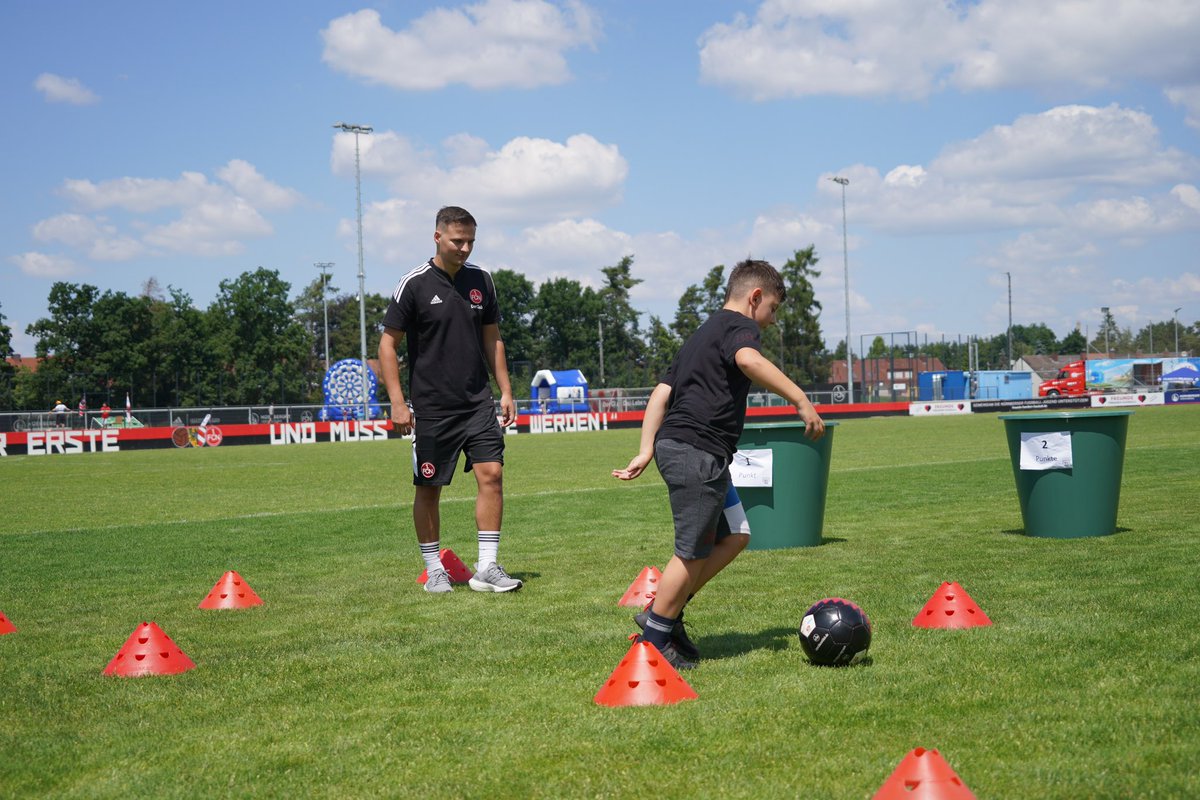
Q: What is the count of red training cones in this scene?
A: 8